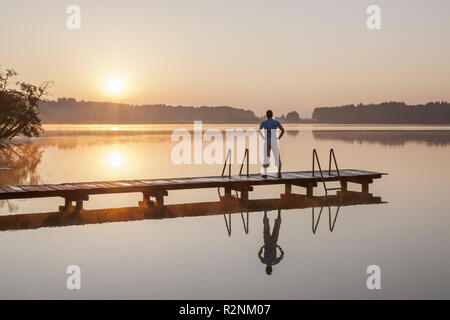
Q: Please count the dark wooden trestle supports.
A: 5